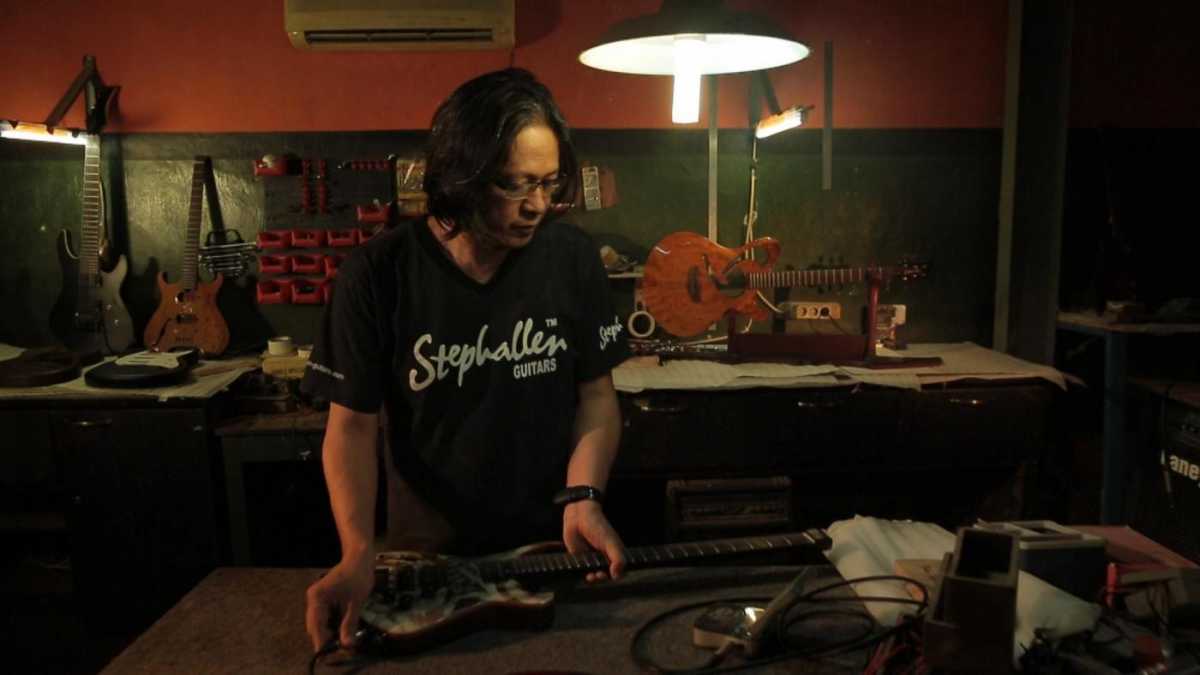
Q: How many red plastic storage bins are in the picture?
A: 12